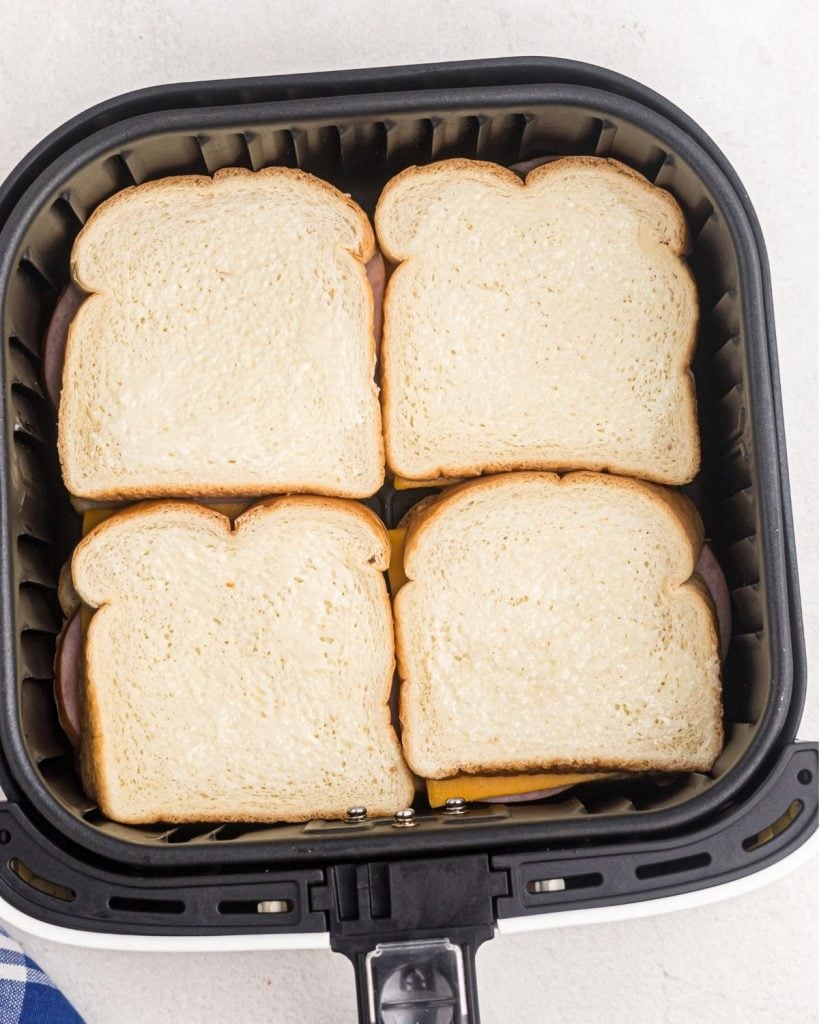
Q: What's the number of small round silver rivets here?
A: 3